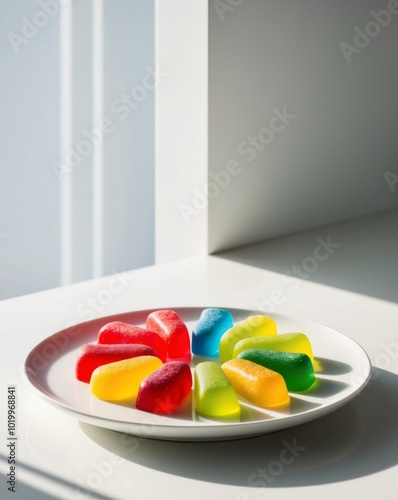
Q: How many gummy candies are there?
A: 11